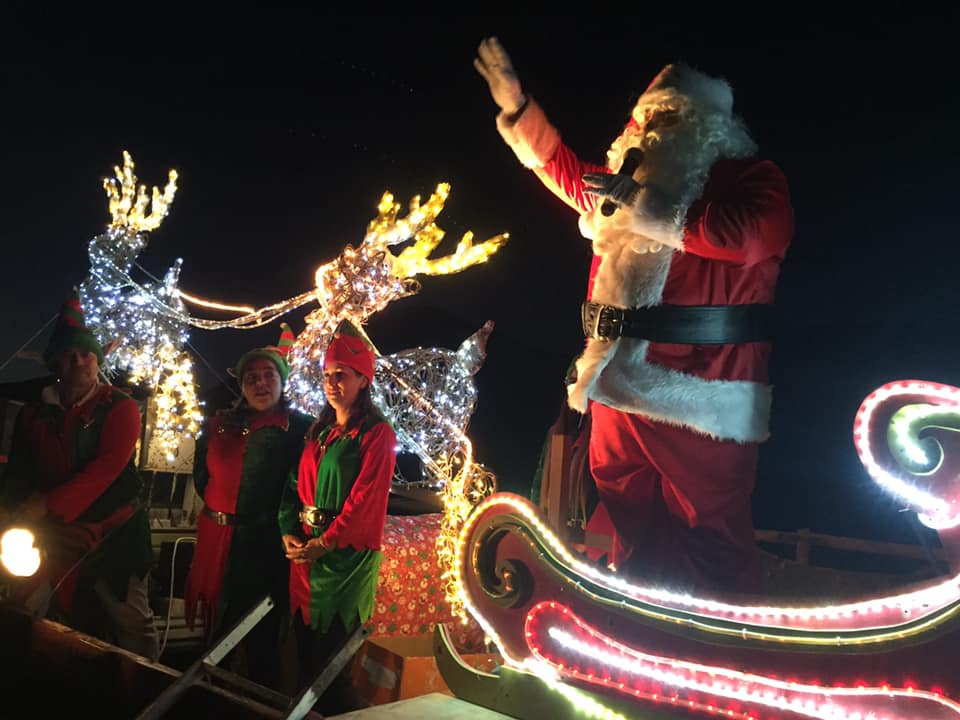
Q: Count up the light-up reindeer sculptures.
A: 2